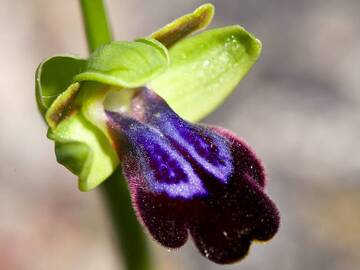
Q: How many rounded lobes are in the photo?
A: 4